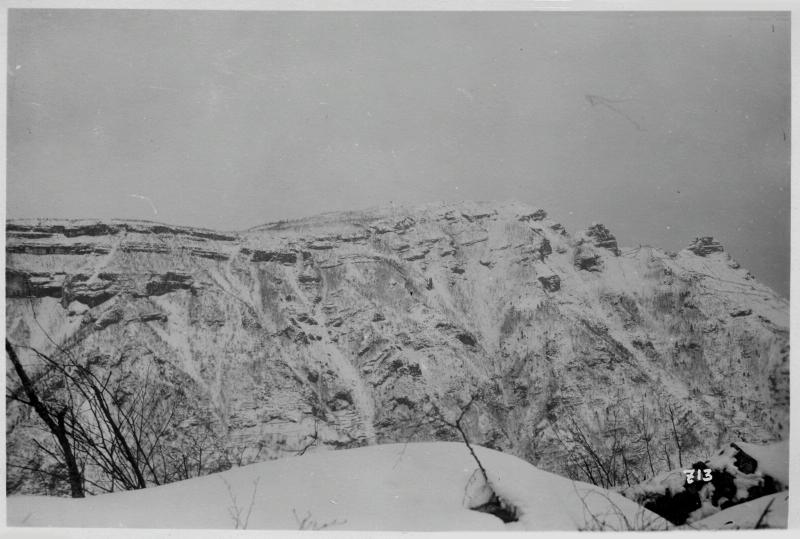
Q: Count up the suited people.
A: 0